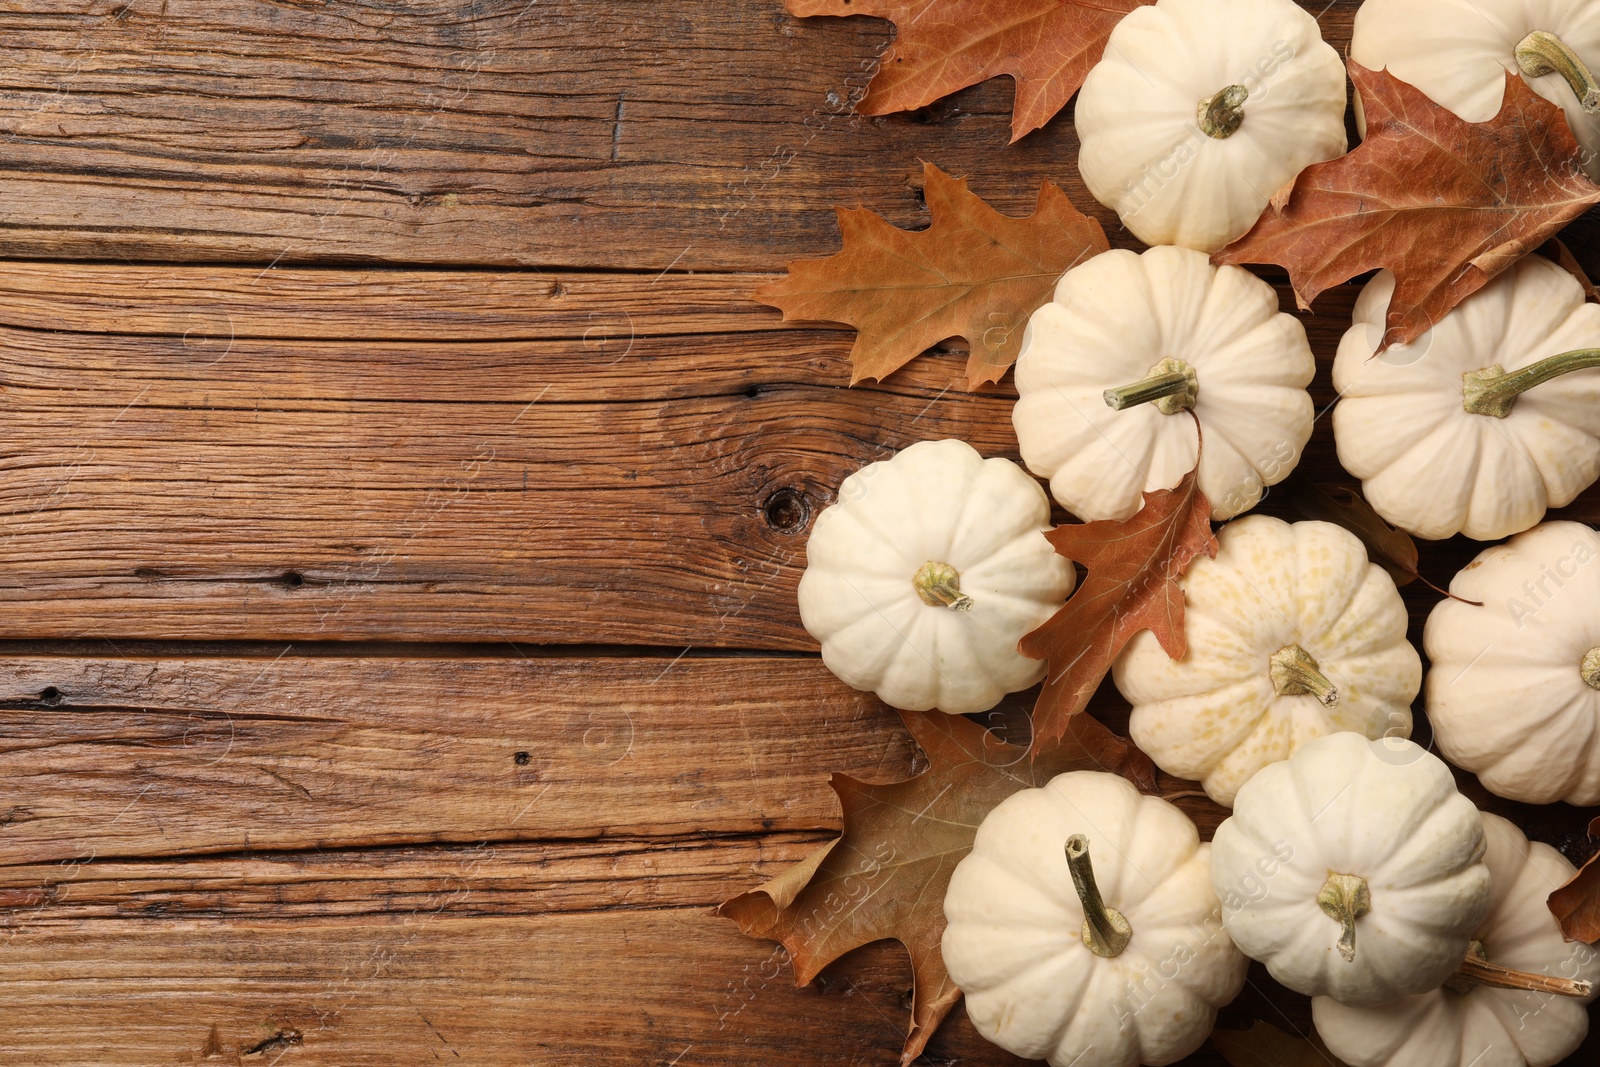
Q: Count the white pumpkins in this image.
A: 10